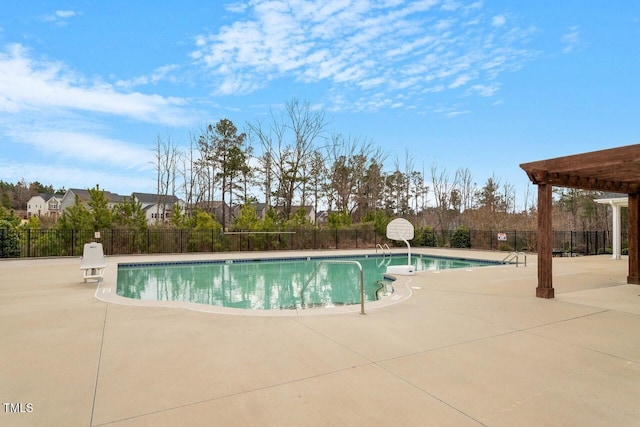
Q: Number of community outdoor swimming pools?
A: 1